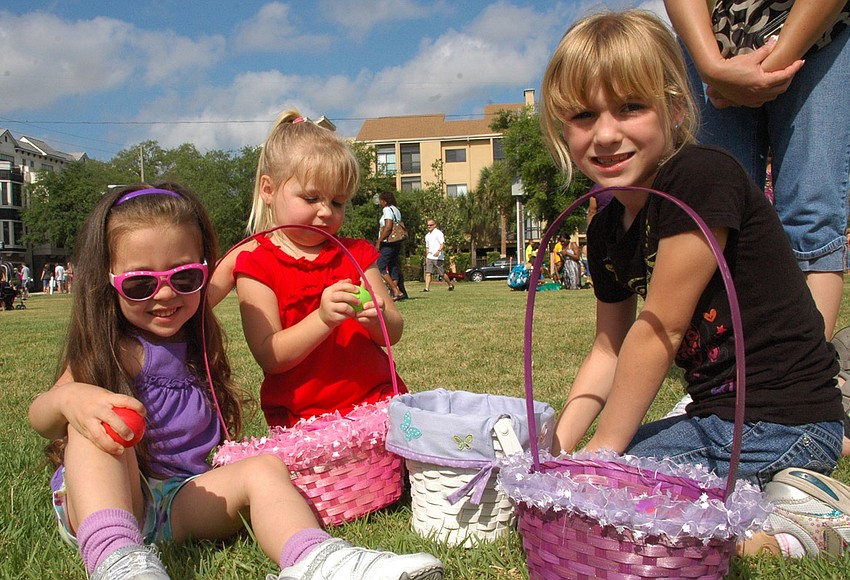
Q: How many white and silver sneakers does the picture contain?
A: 3